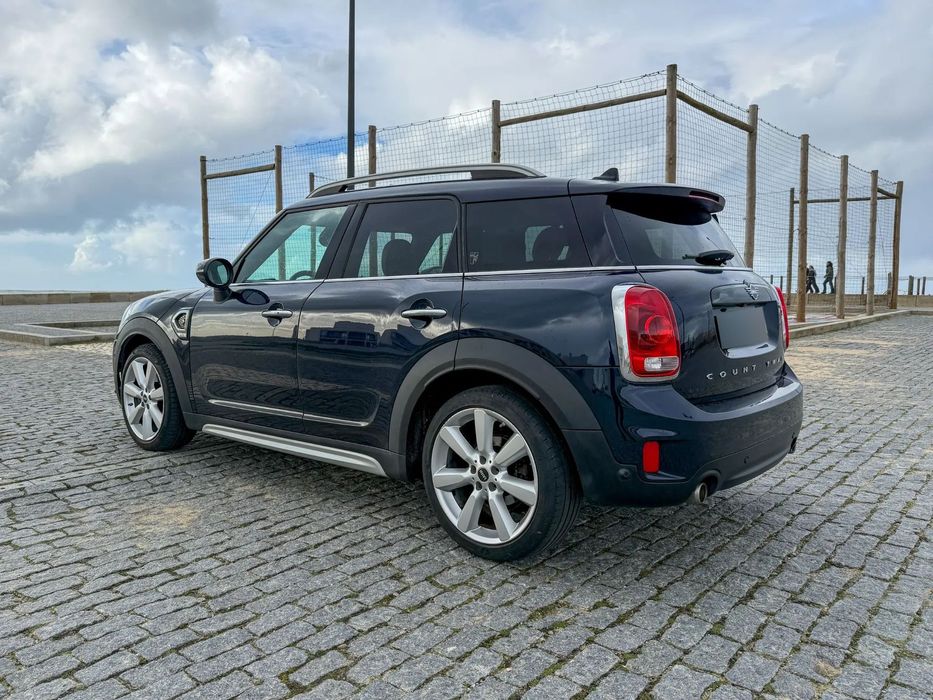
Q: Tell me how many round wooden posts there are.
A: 12